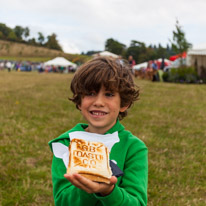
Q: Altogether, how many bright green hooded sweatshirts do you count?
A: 1